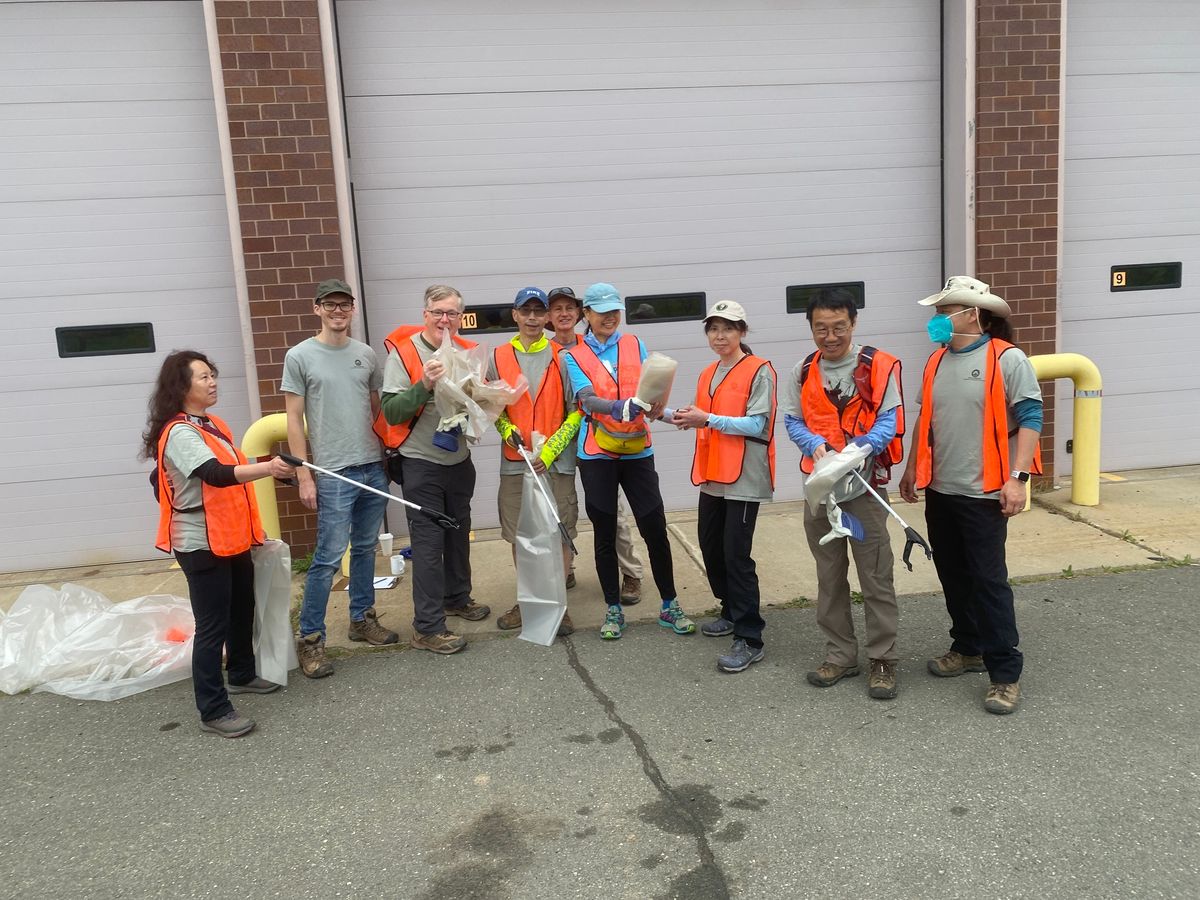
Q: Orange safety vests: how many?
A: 8